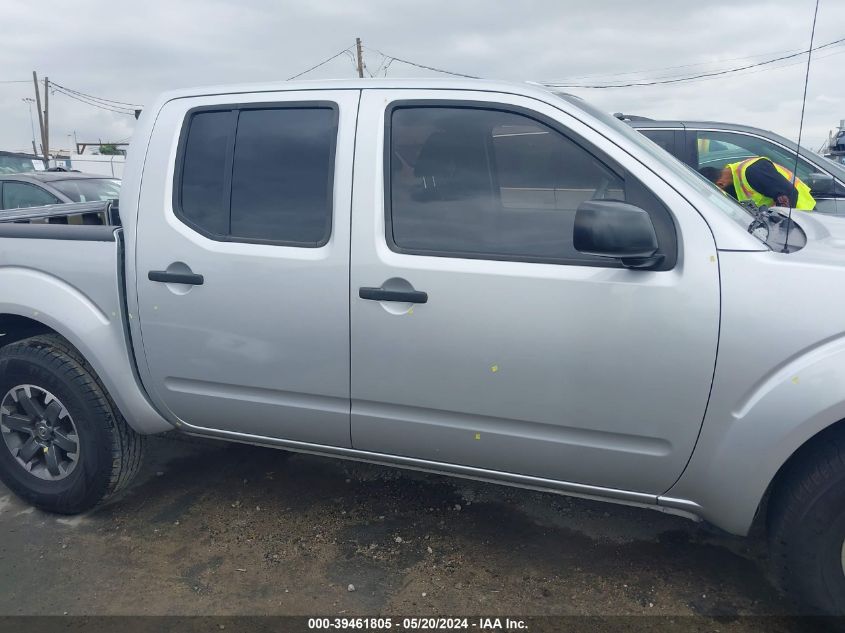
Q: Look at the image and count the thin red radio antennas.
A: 0